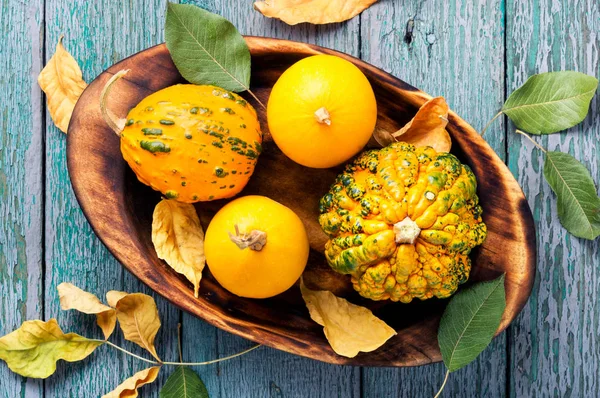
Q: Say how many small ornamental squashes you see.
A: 4